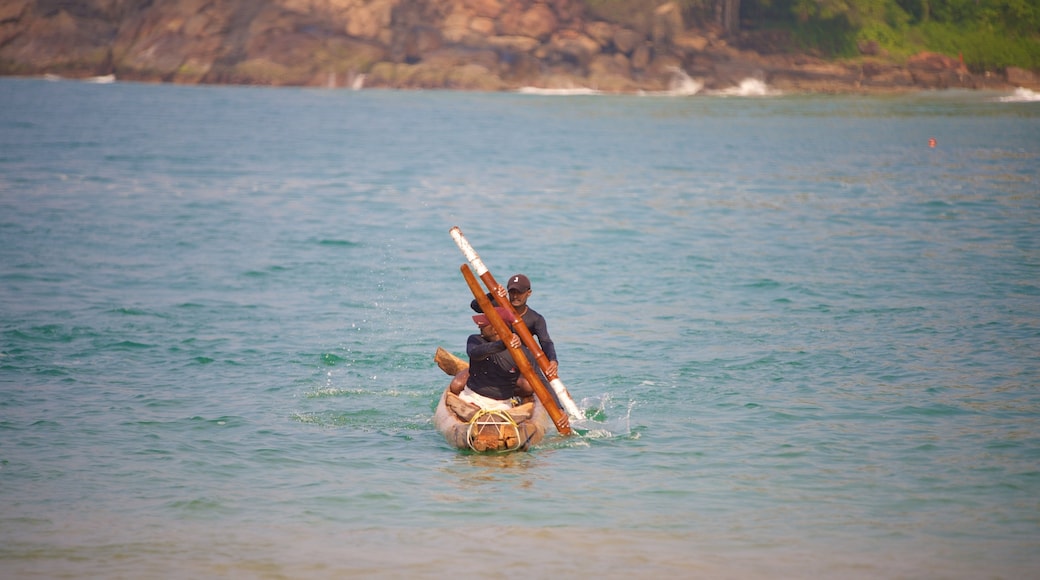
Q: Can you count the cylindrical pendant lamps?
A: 0